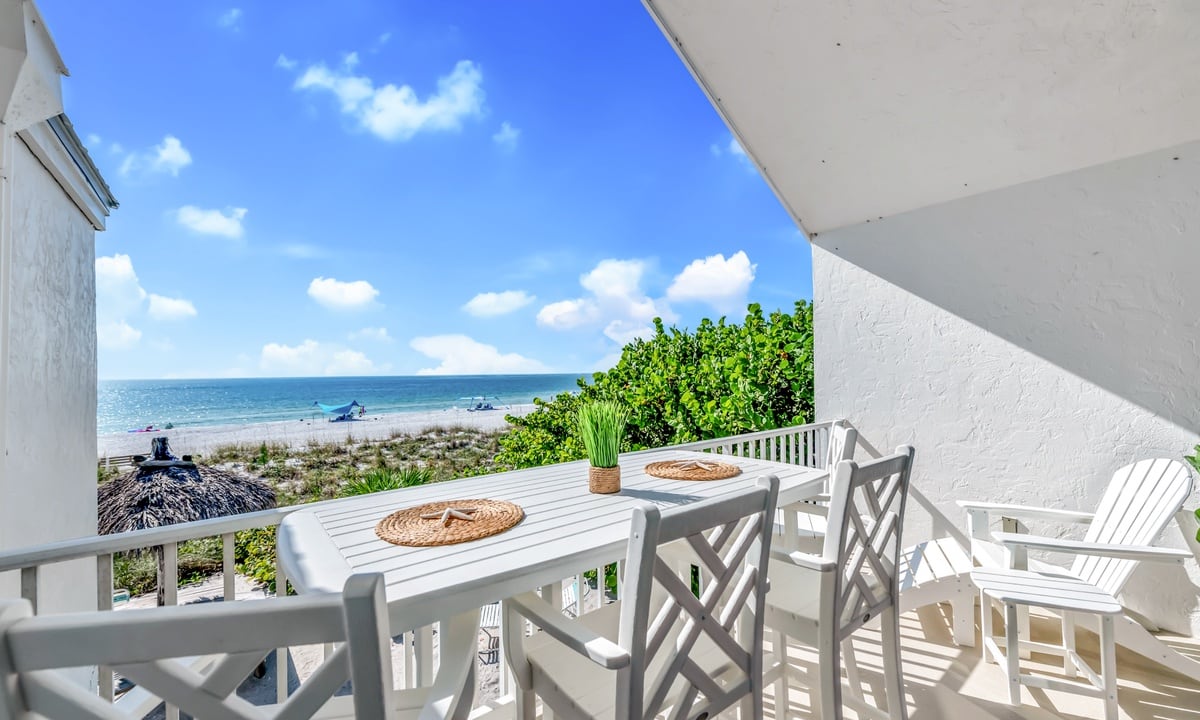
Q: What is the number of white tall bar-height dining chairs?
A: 4